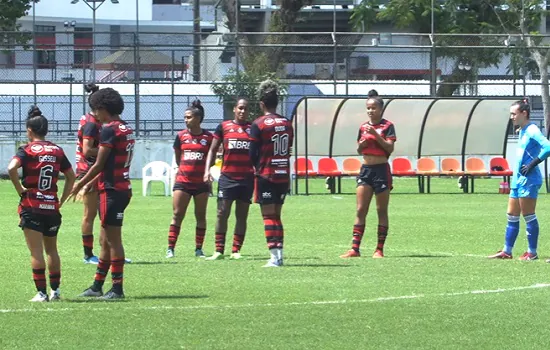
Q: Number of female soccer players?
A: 8